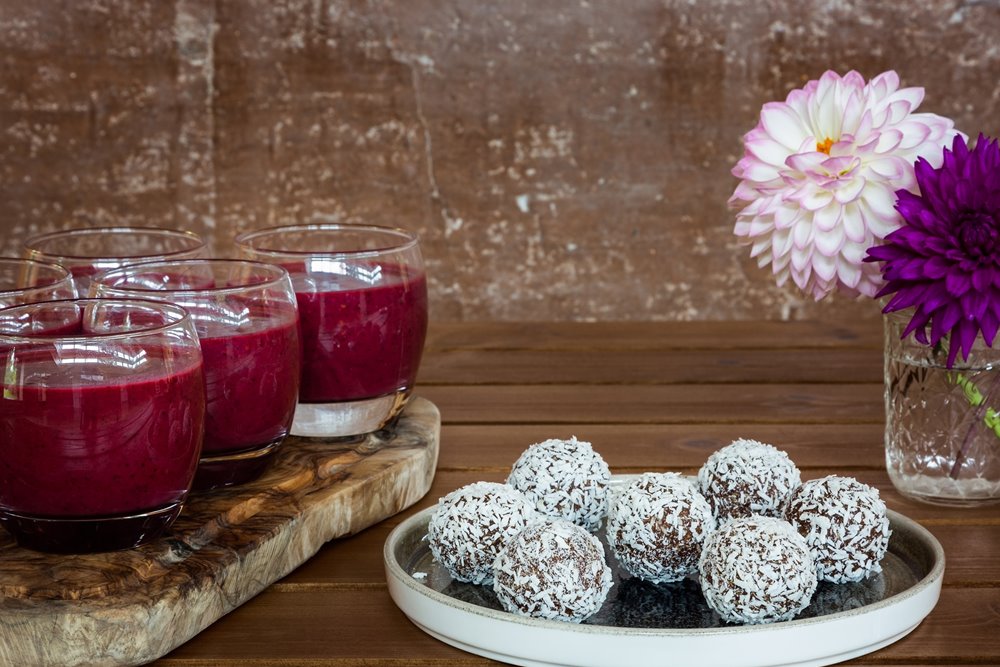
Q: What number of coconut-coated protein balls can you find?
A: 7